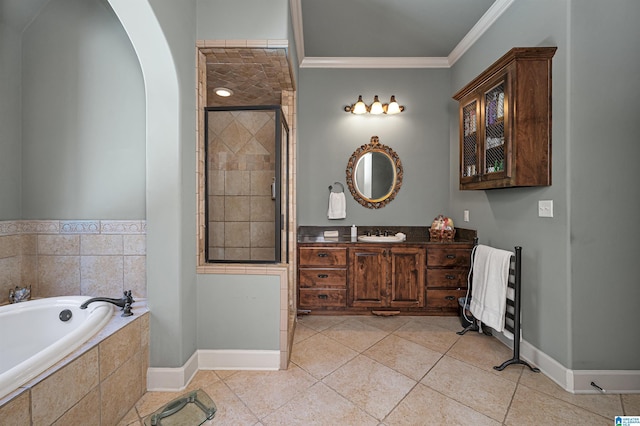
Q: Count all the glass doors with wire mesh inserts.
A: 2